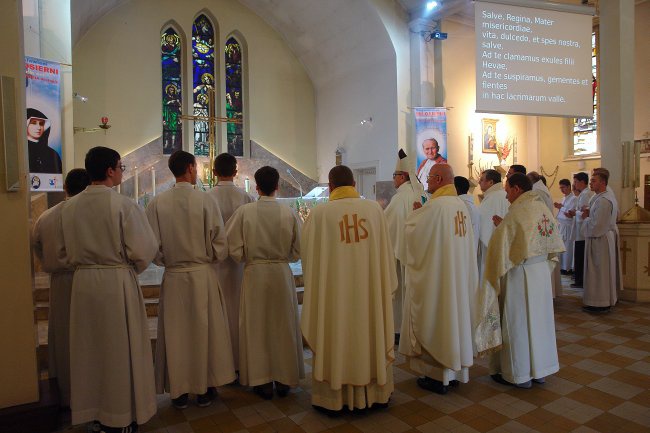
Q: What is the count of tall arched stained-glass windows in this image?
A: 3